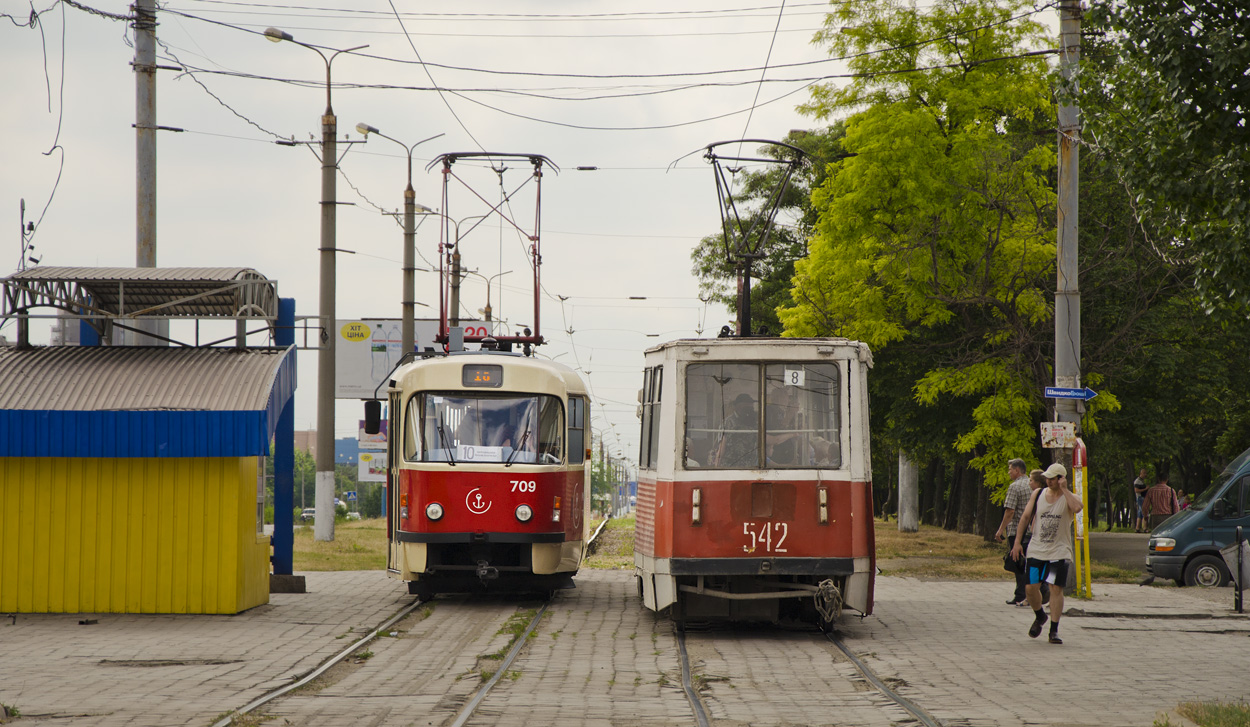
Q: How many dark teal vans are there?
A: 1